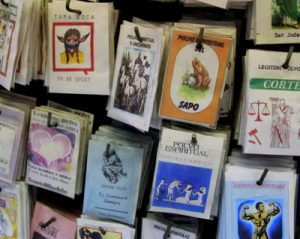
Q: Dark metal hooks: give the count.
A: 12